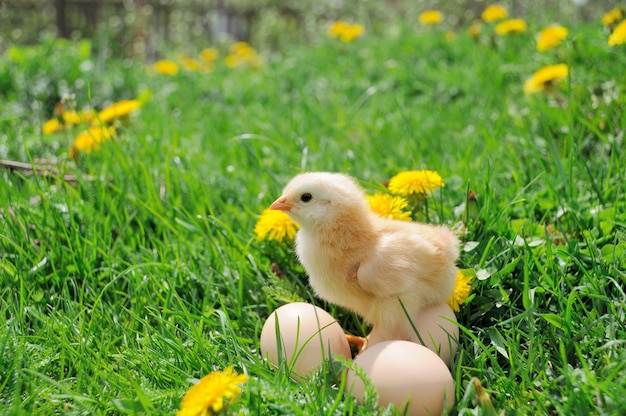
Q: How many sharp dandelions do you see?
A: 5